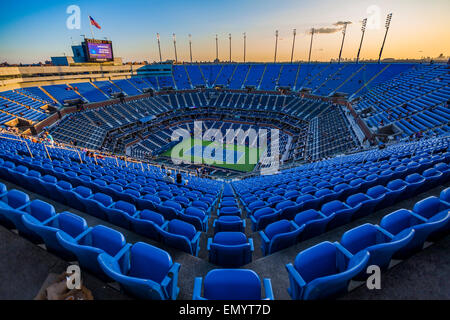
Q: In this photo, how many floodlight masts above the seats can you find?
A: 12